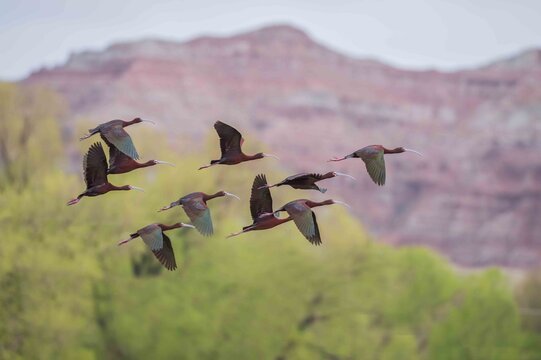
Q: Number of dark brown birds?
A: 10